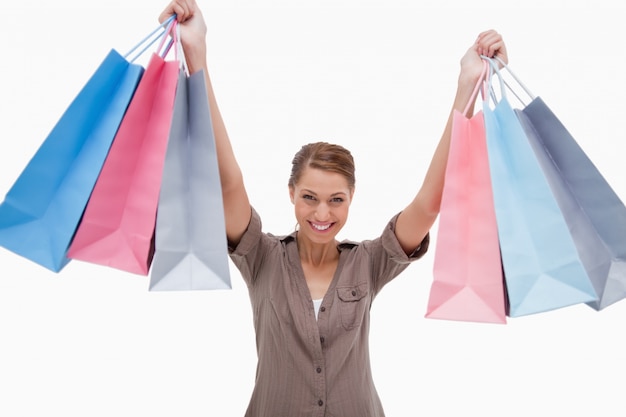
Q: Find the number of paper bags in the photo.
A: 6